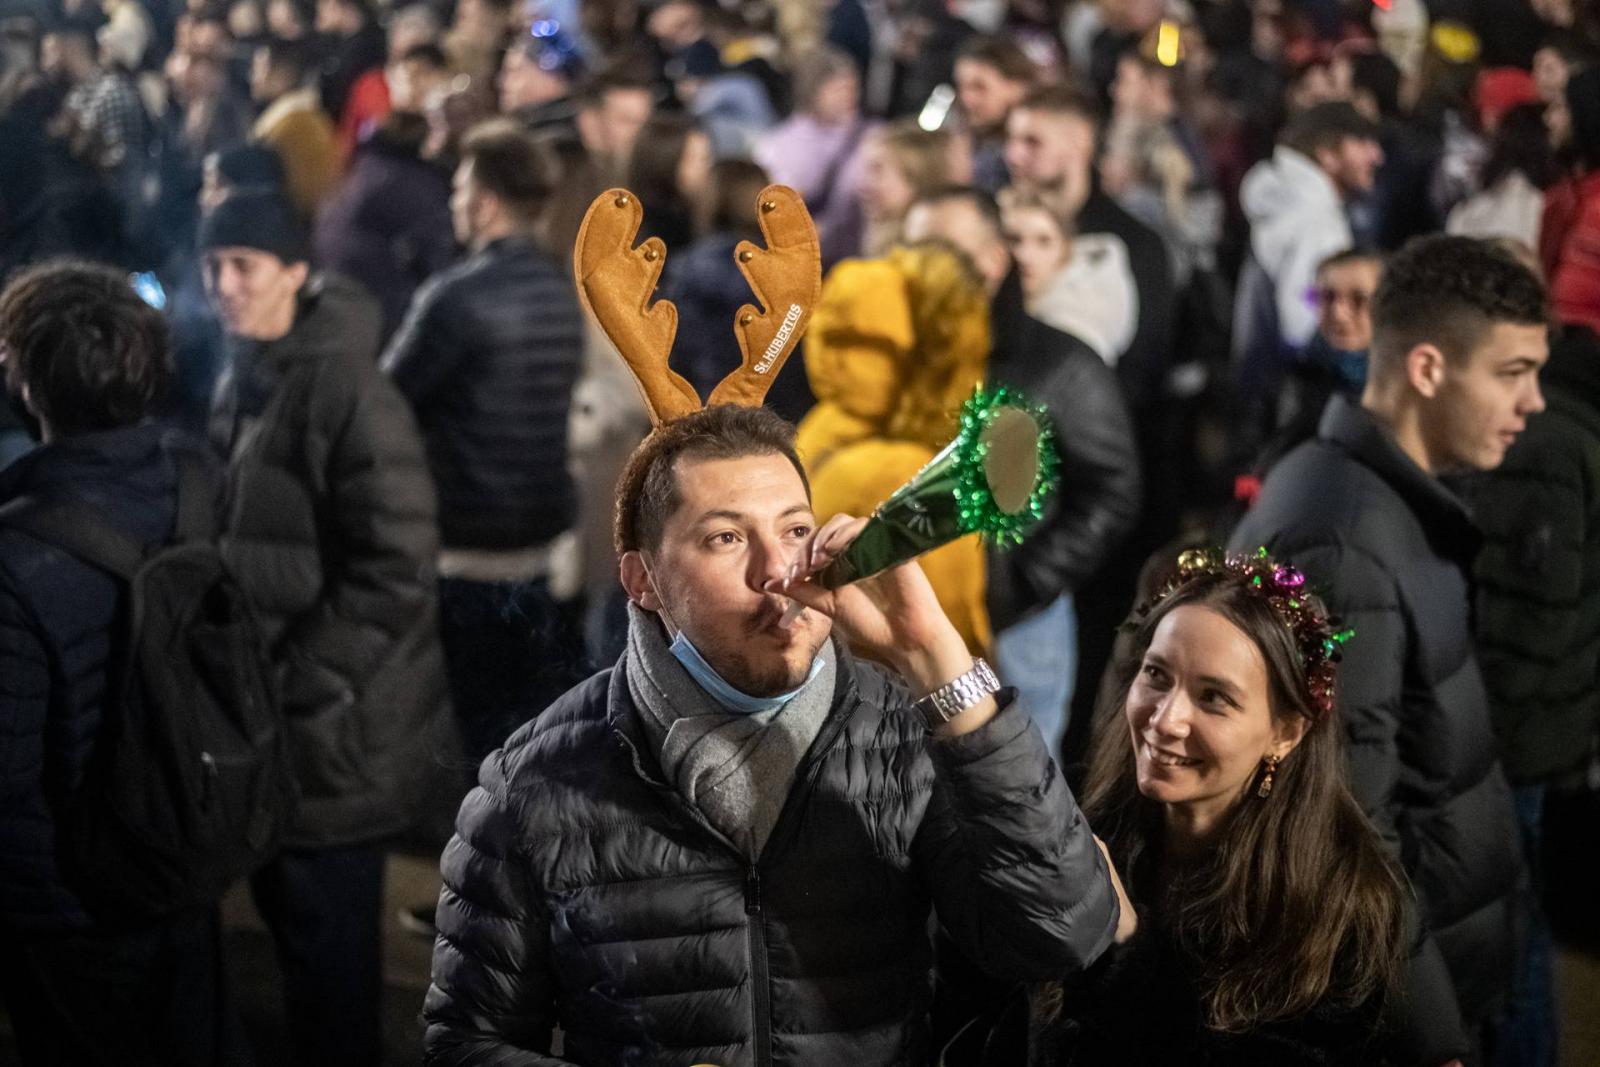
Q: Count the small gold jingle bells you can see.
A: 5